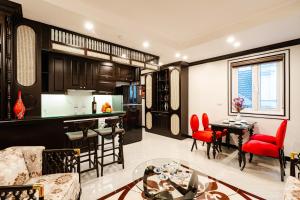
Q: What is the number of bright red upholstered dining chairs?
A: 4